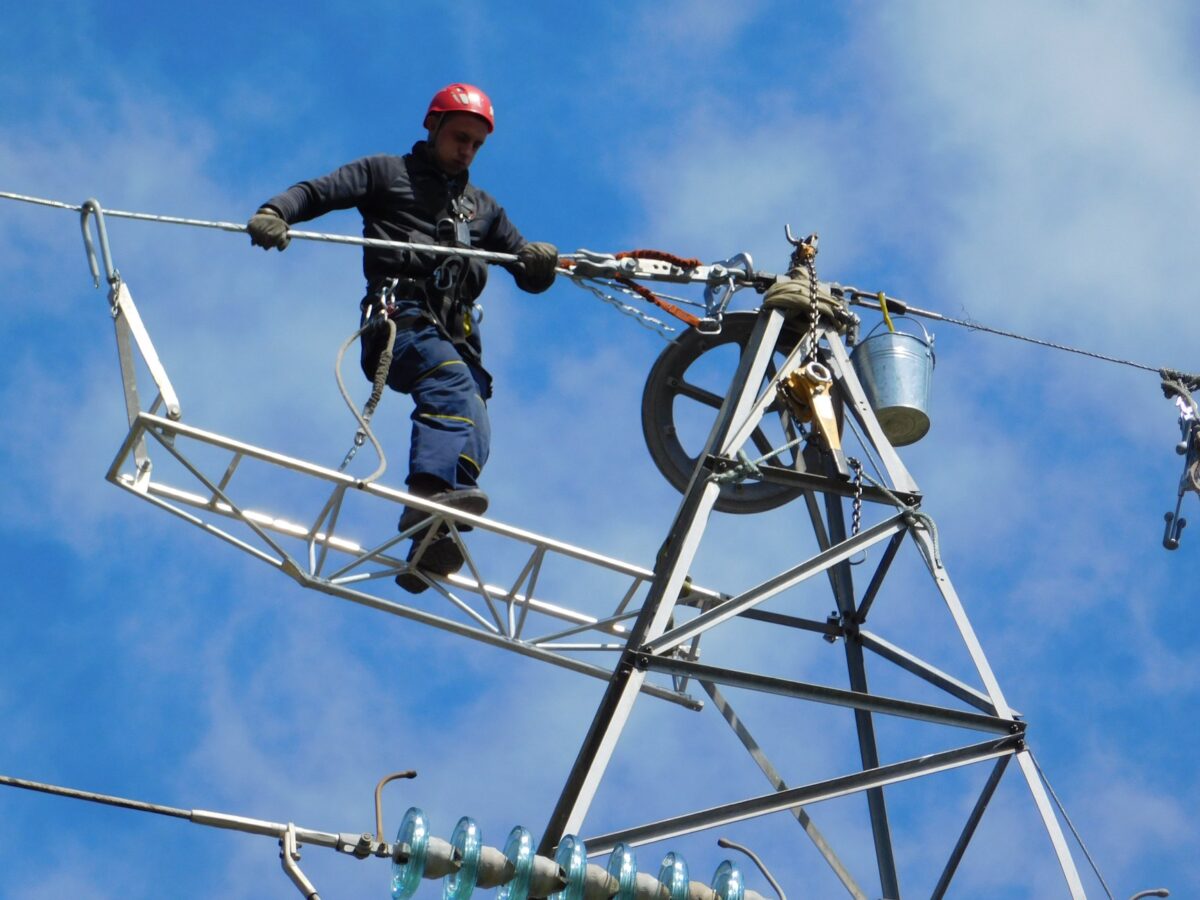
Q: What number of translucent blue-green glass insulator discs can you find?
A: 7